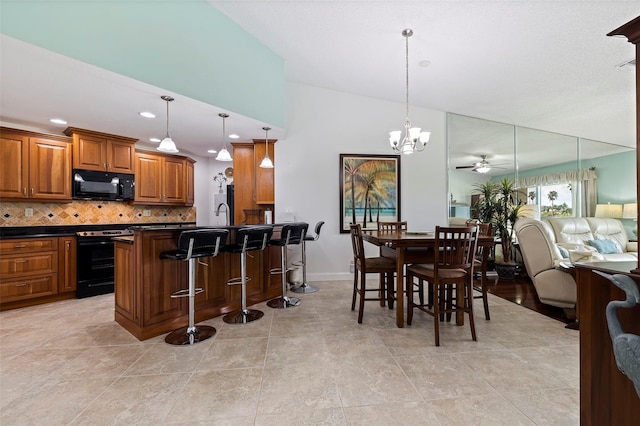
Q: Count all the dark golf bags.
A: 0